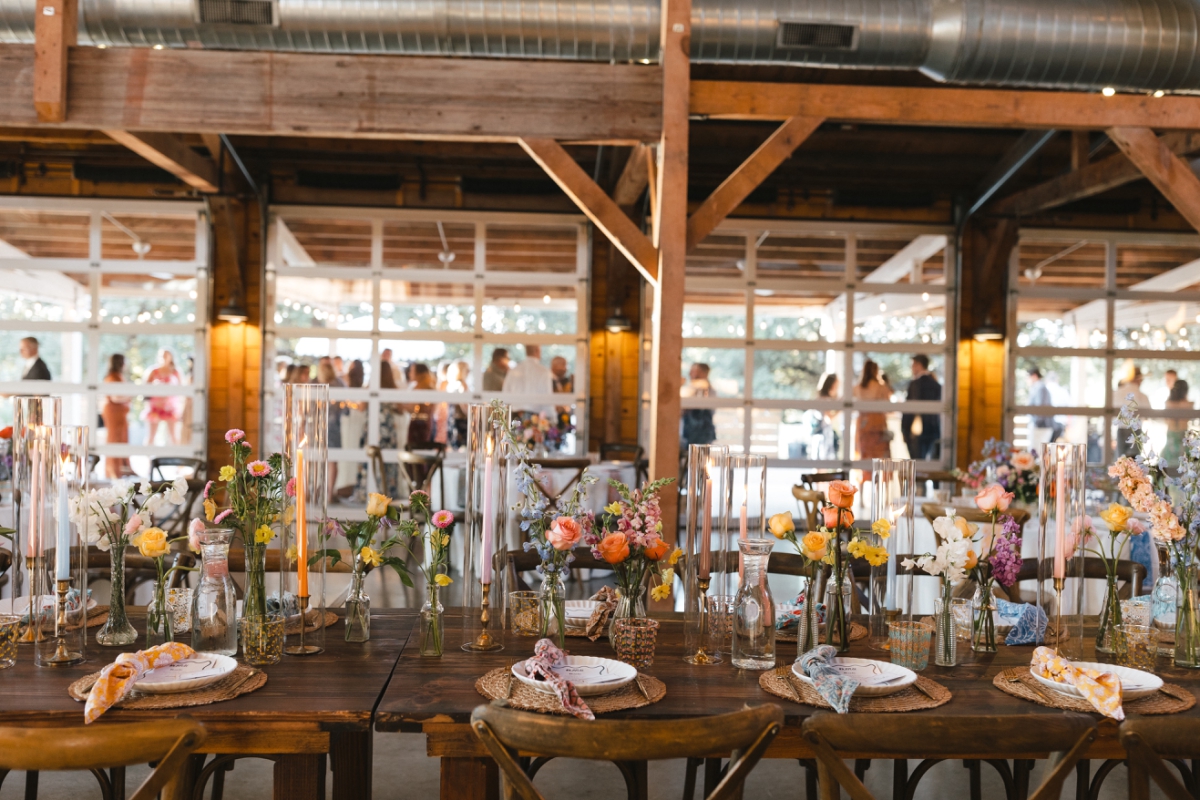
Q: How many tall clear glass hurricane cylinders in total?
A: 8